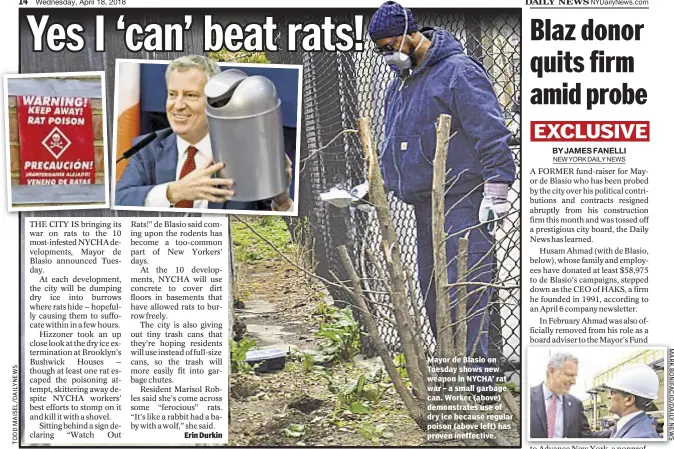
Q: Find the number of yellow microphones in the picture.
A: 0